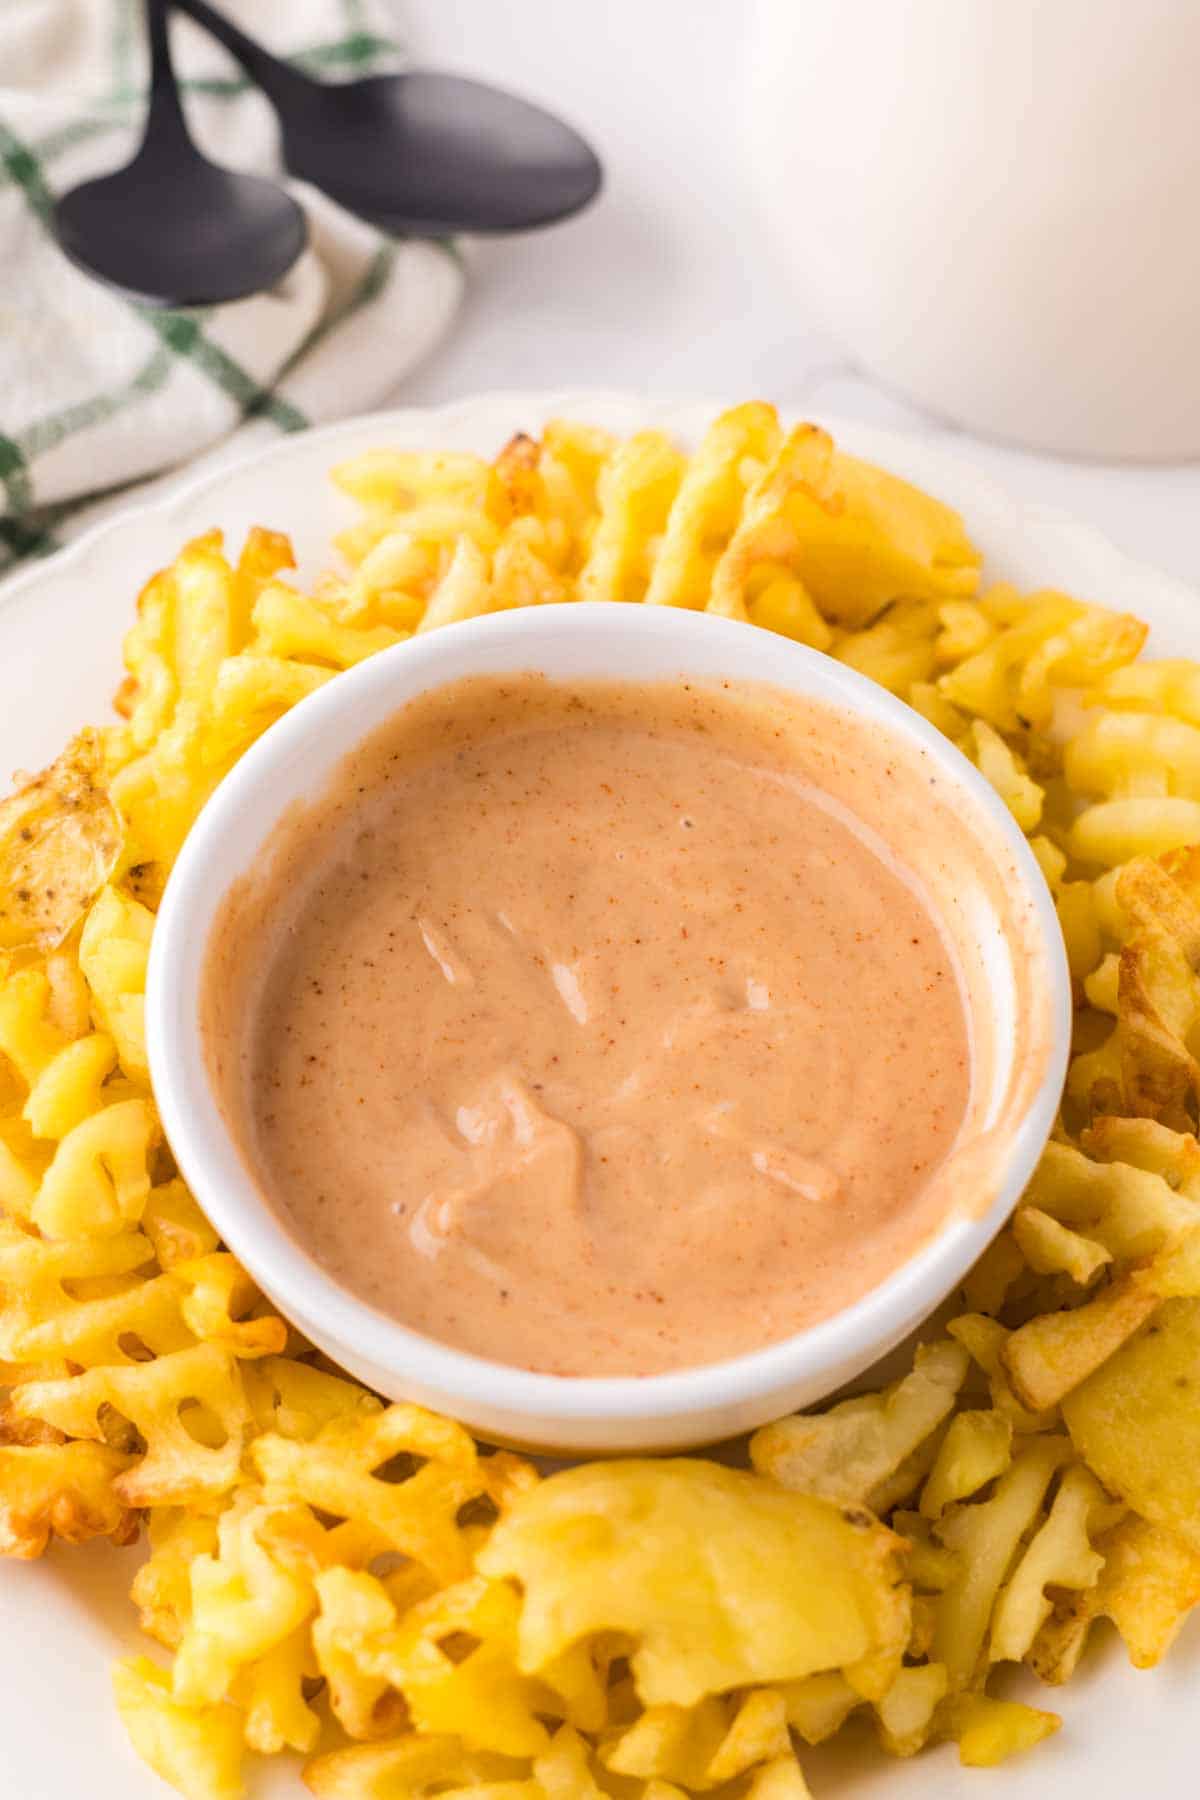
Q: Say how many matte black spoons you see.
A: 2